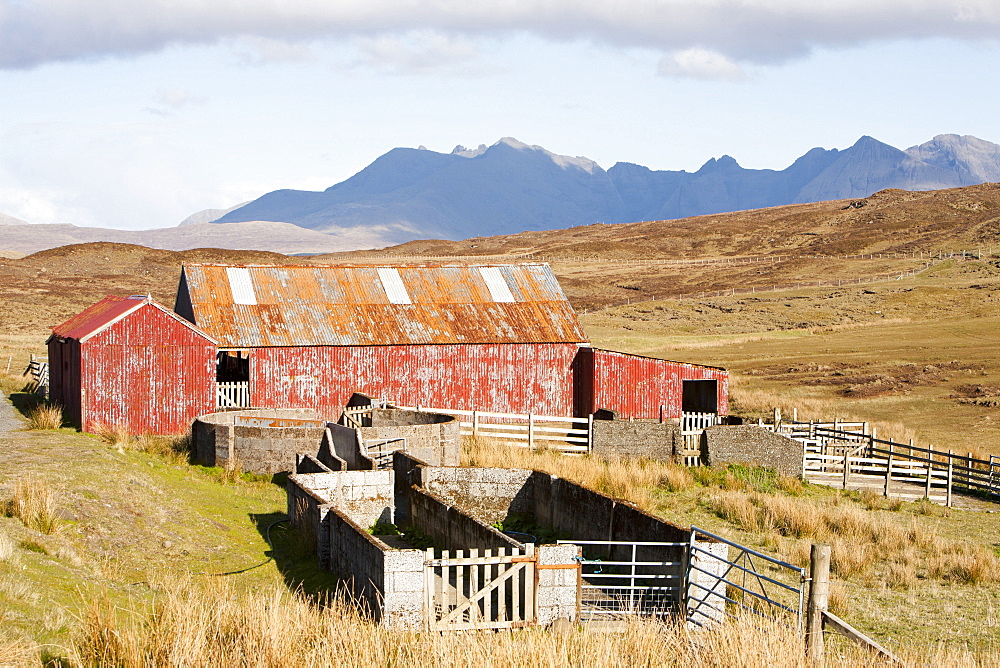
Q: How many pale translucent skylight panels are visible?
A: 3